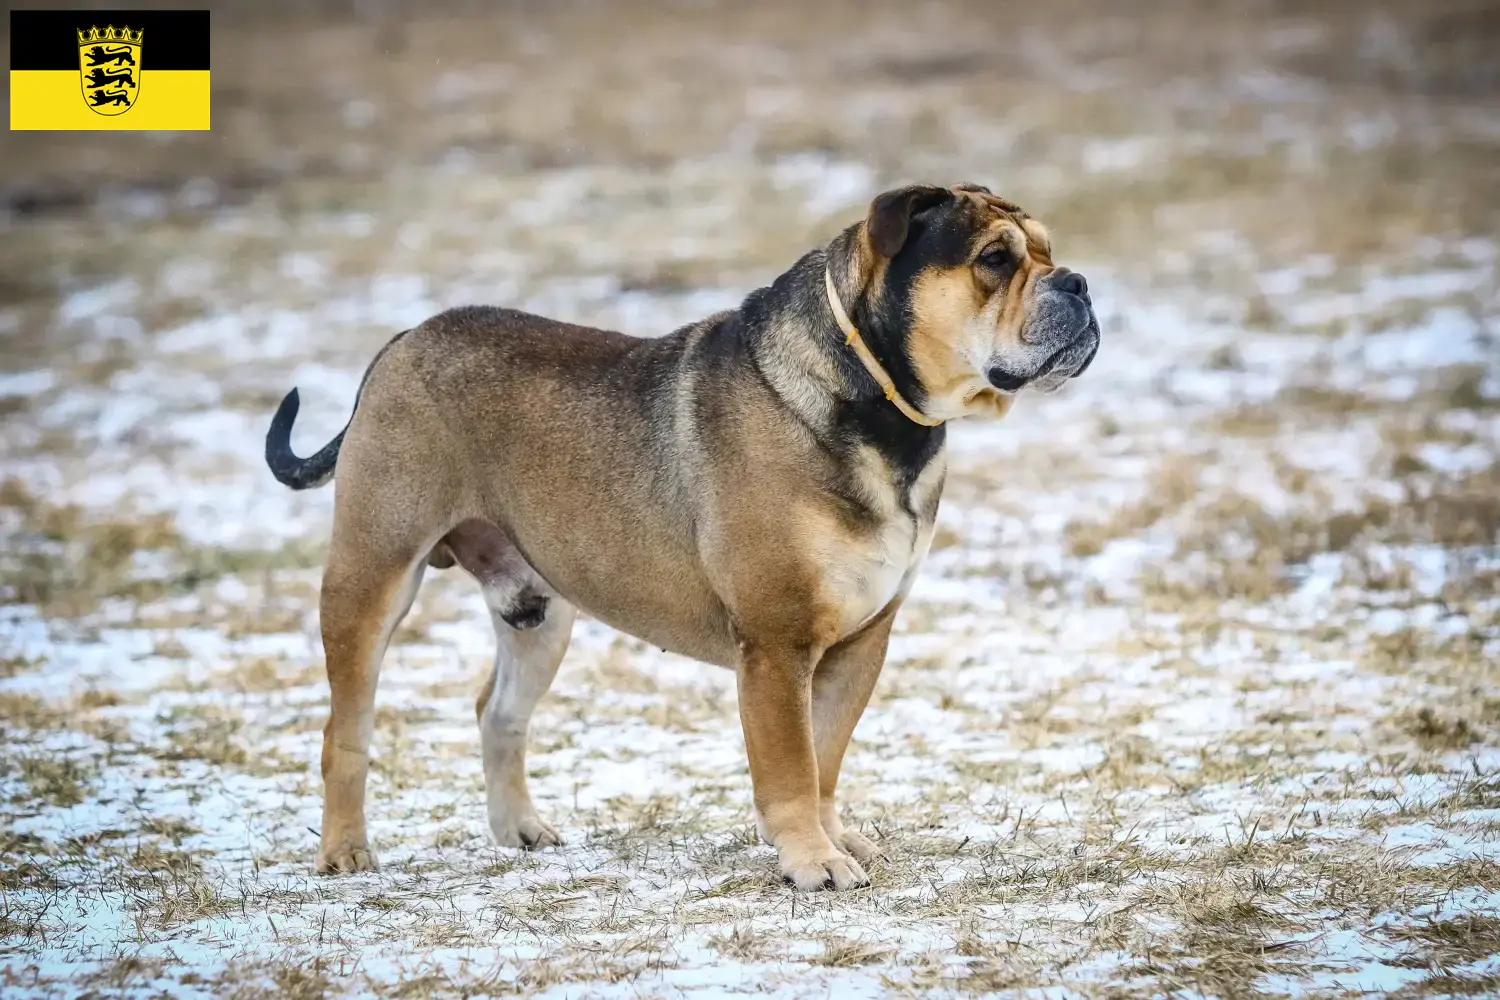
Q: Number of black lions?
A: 3